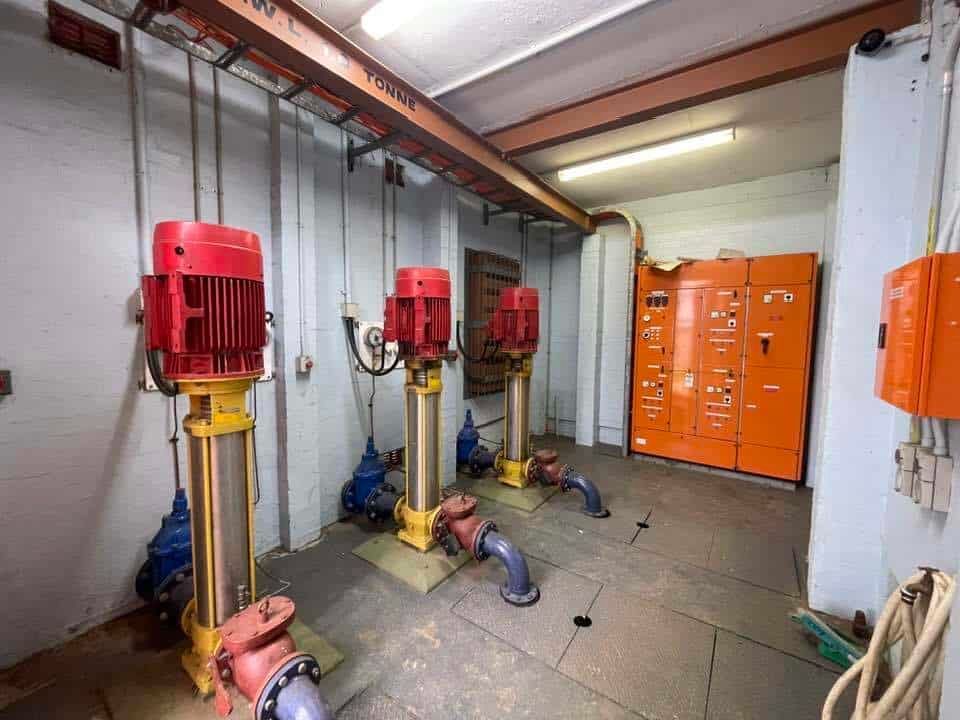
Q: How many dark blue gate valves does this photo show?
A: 3